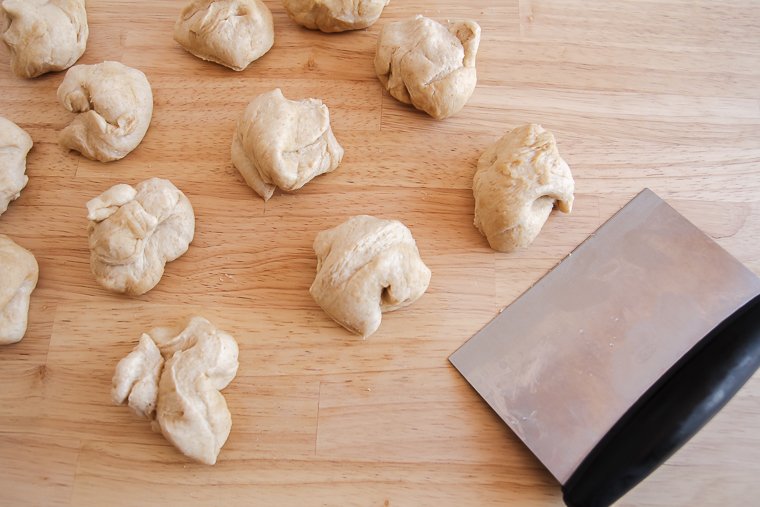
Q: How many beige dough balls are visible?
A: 12